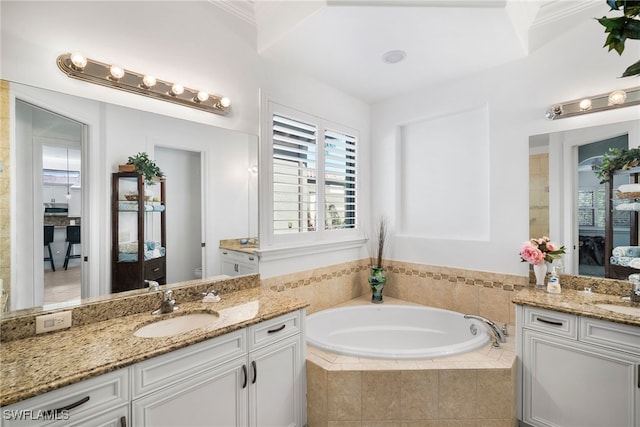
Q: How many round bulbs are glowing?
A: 8